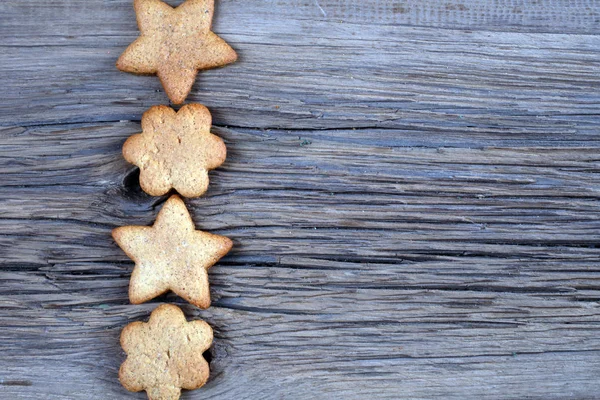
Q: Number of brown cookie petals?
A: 12